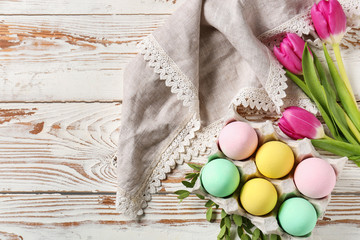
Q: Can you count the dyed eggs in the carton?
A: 6